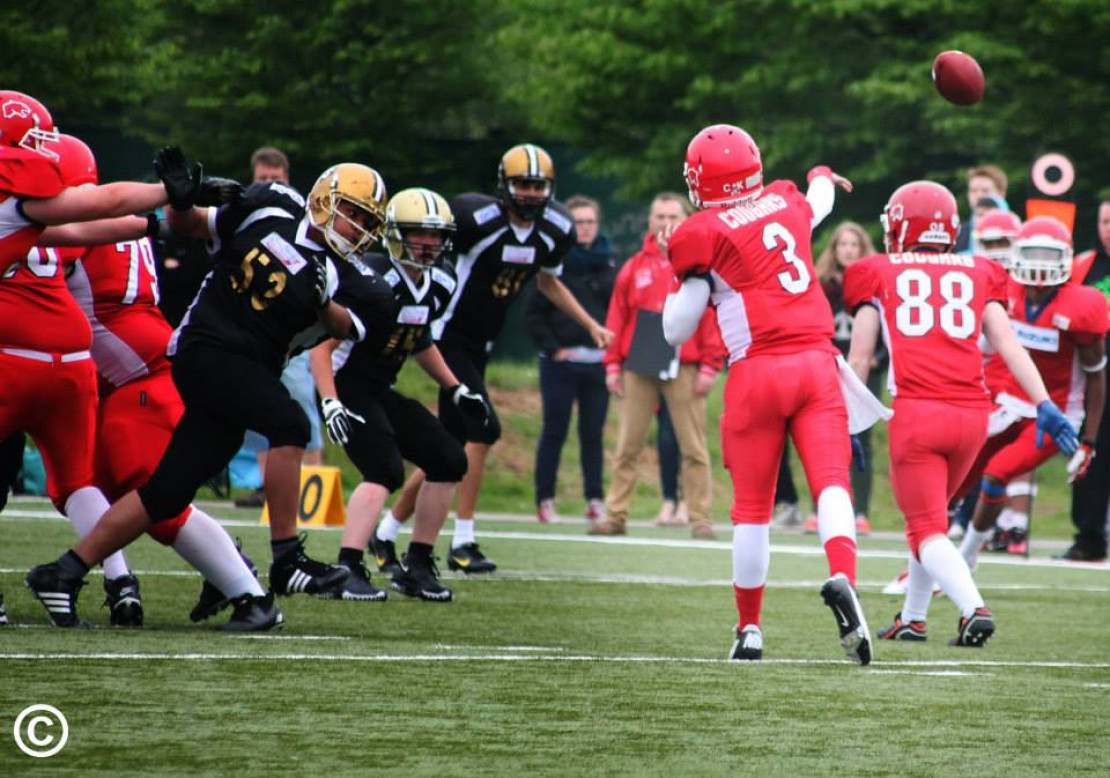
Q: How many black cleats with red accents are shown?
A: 2